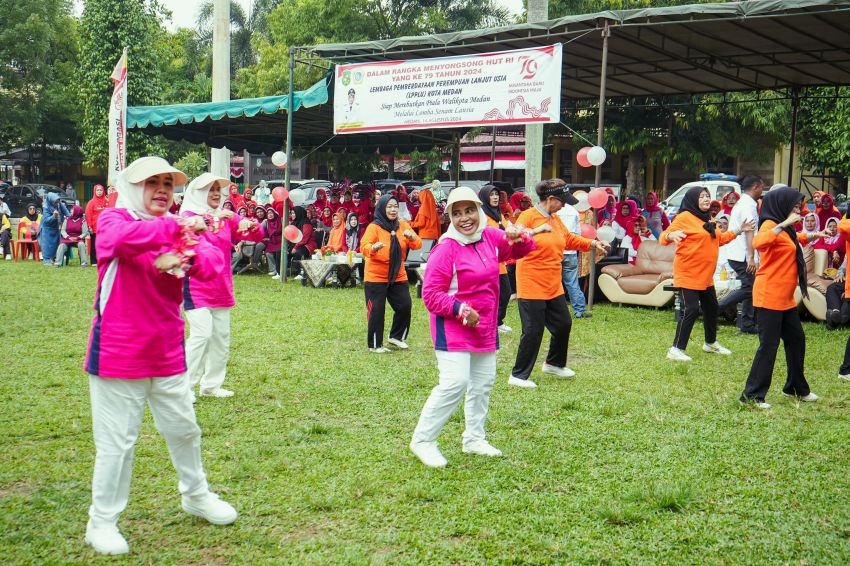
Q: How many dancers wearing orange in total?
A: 6